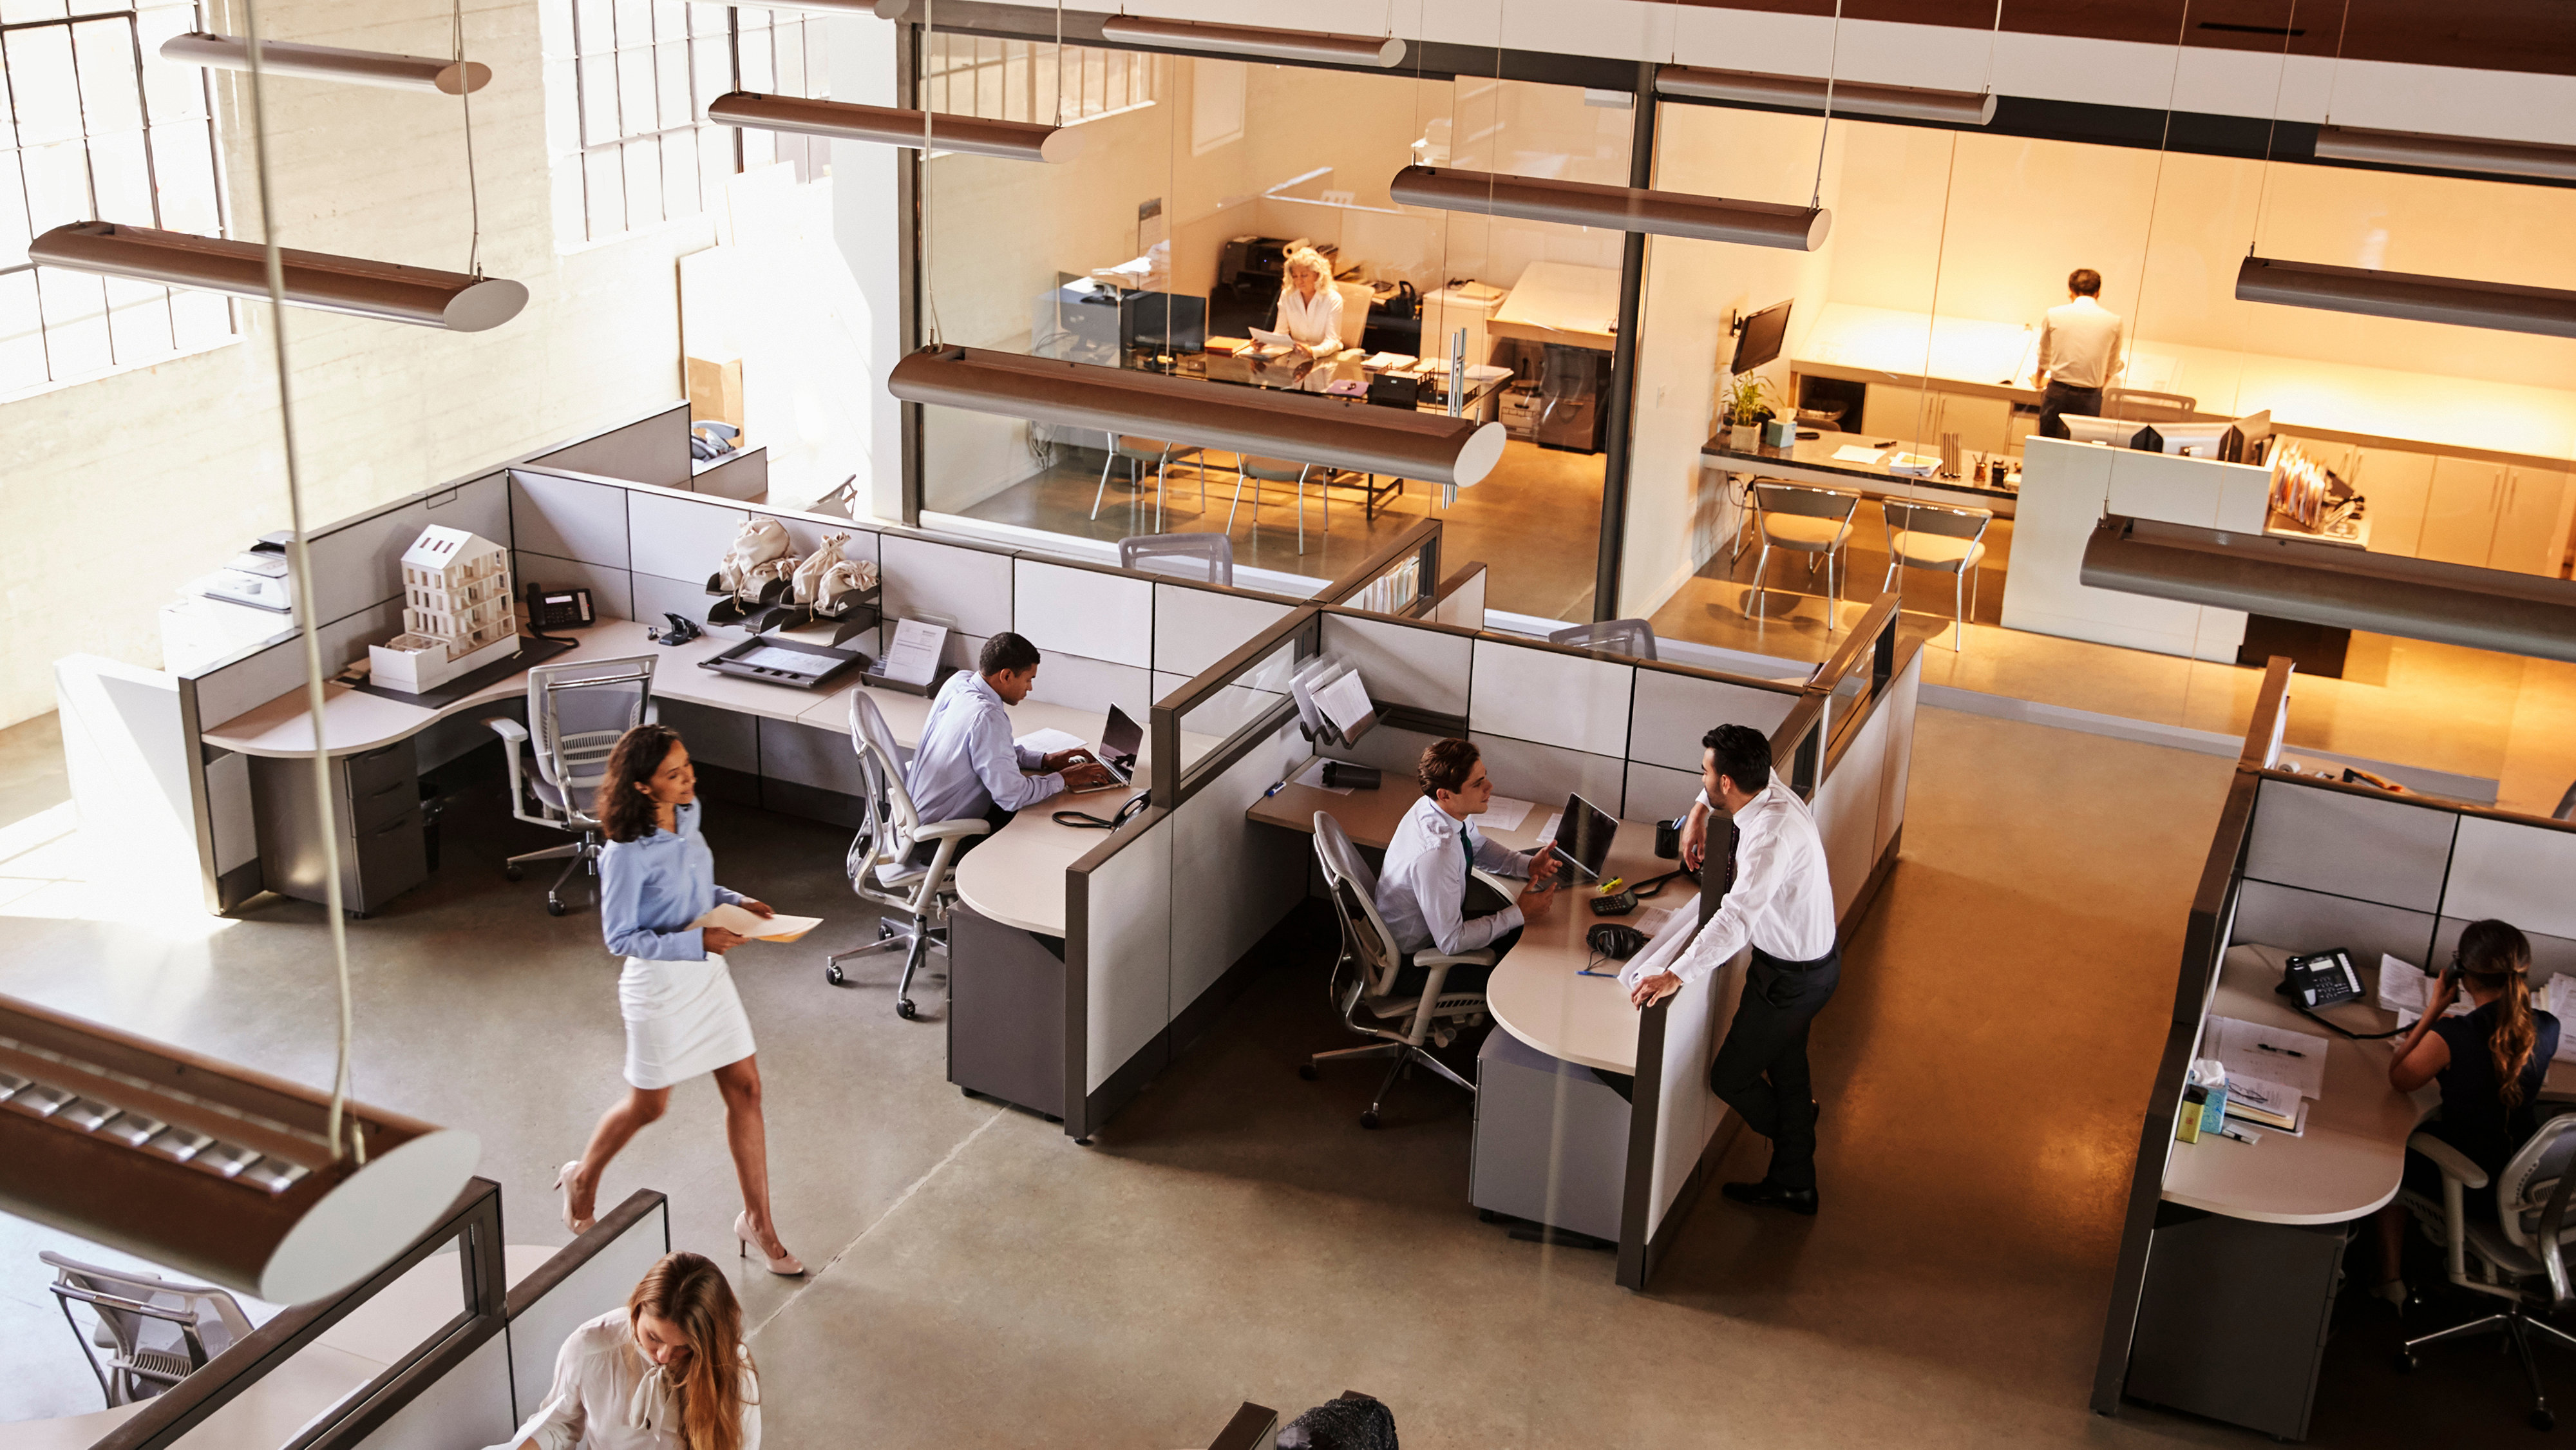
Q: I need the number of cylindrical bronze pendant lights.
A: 12